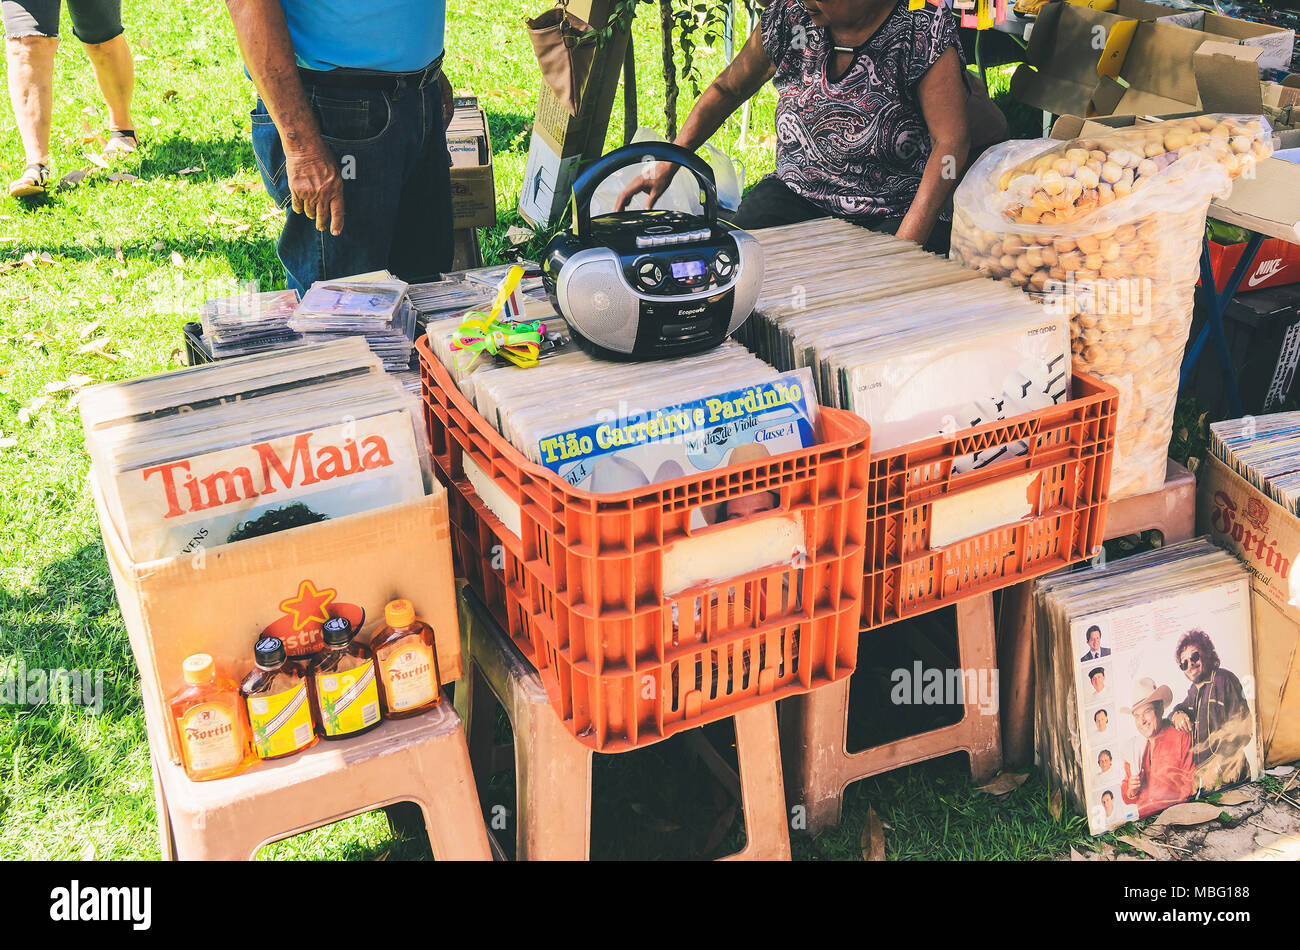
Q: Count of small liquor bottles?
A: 4